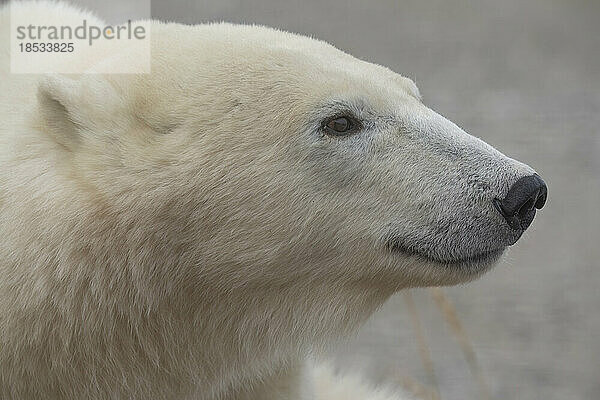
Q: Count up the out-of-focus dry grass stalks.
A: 2